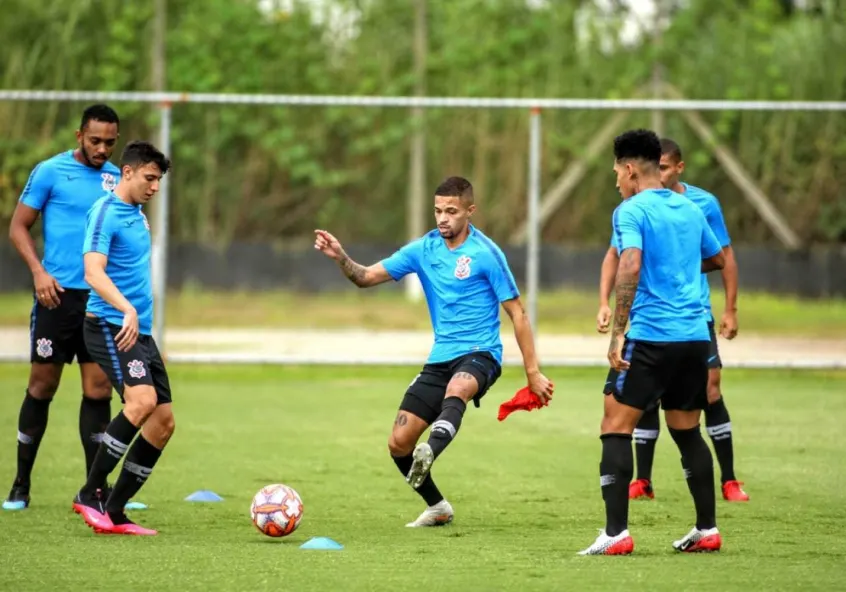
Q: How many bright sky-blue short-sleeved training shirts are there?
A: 5